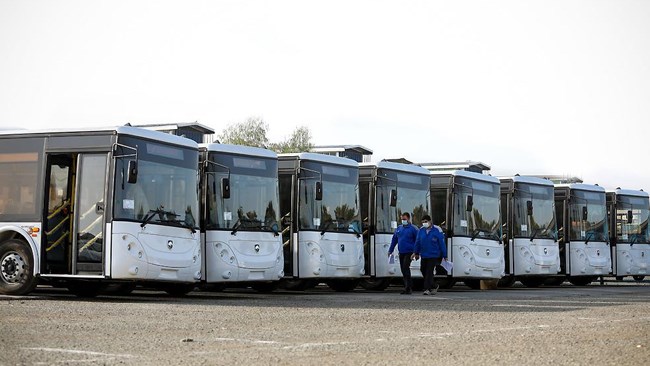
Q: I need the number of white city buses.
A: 8